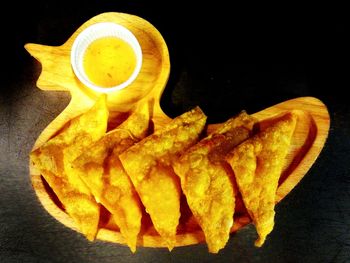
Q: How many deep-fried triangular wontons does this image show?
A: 5